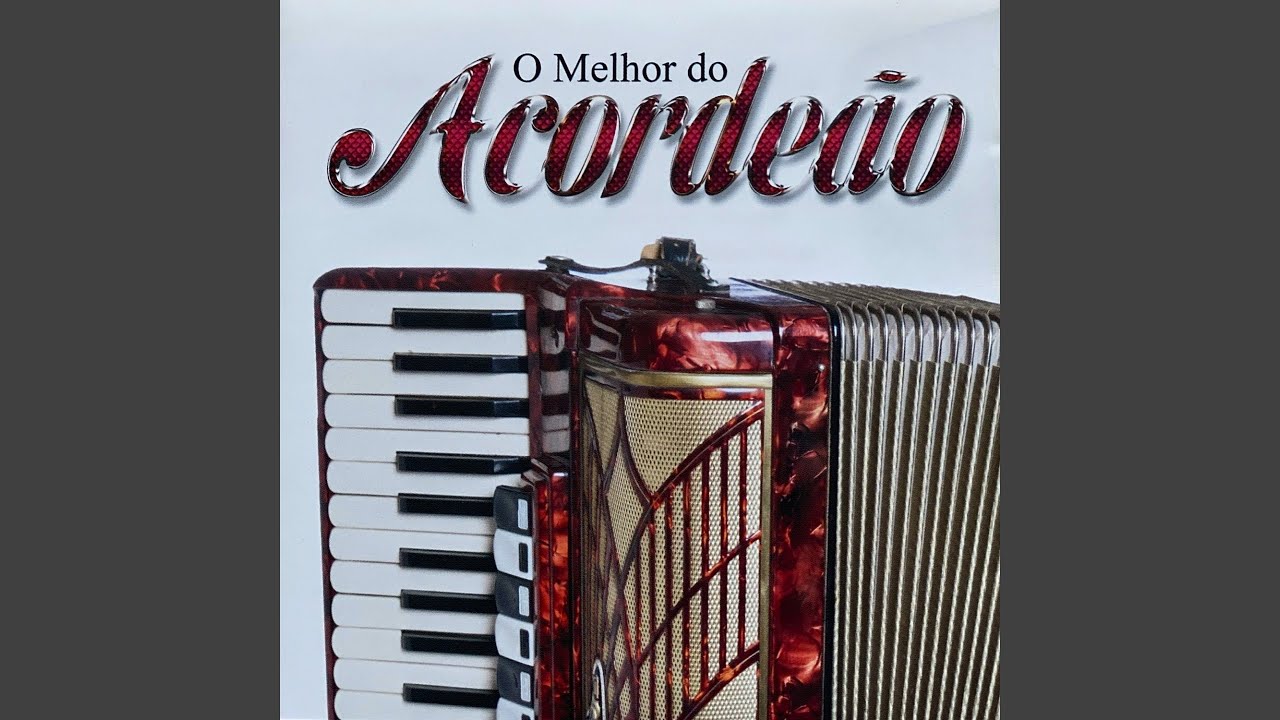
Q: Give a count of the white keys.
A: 13